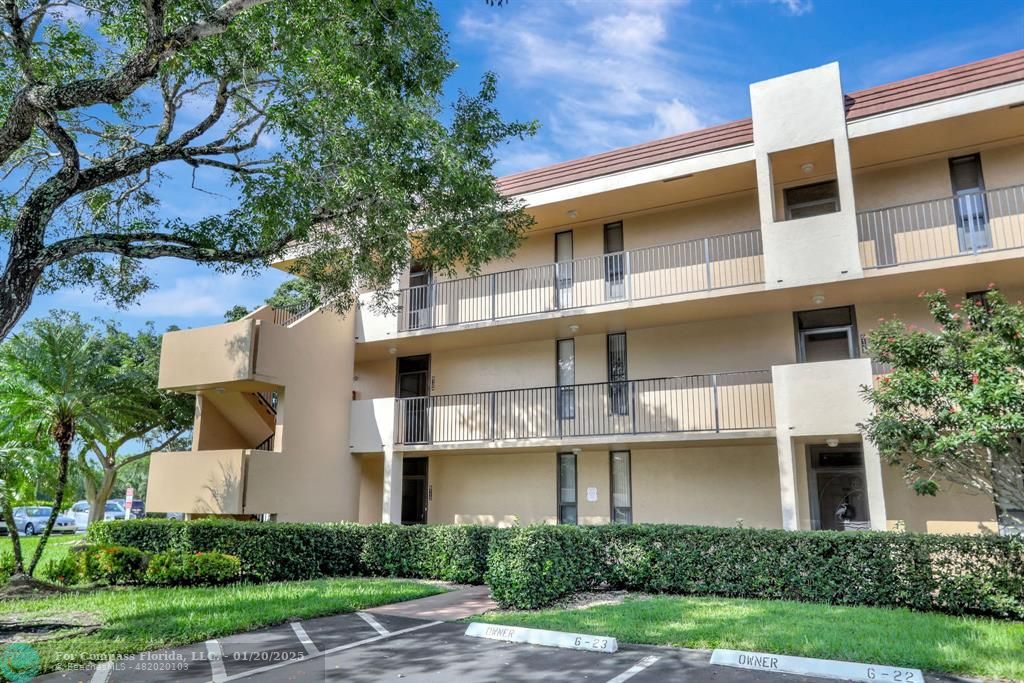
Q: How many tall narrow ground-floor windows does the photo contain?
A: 2